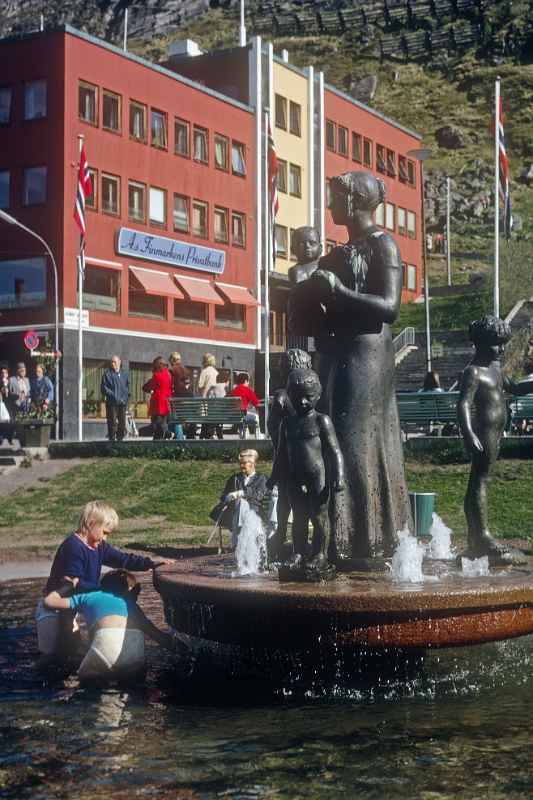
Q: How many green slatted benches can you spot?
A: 3